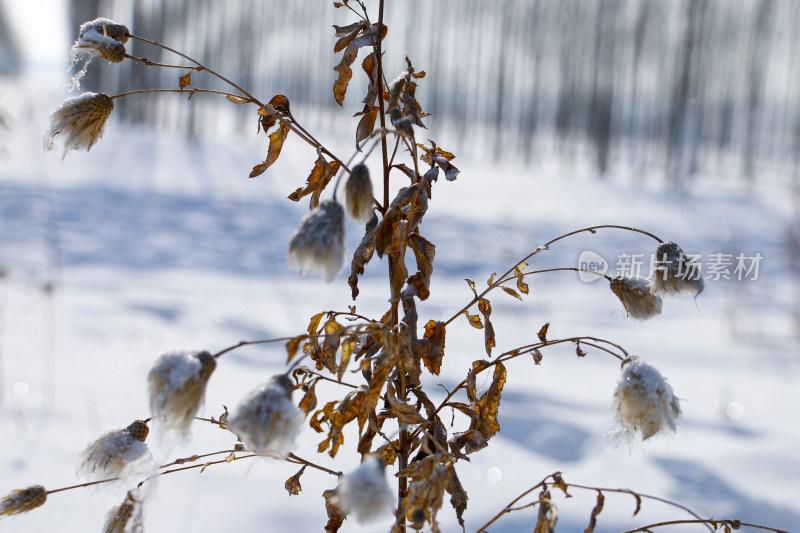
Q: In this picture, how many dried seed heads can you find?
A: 14